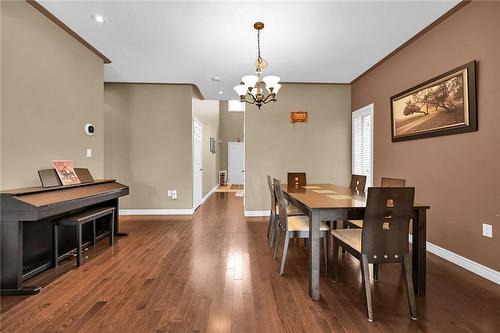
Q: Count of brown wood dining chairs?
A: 6